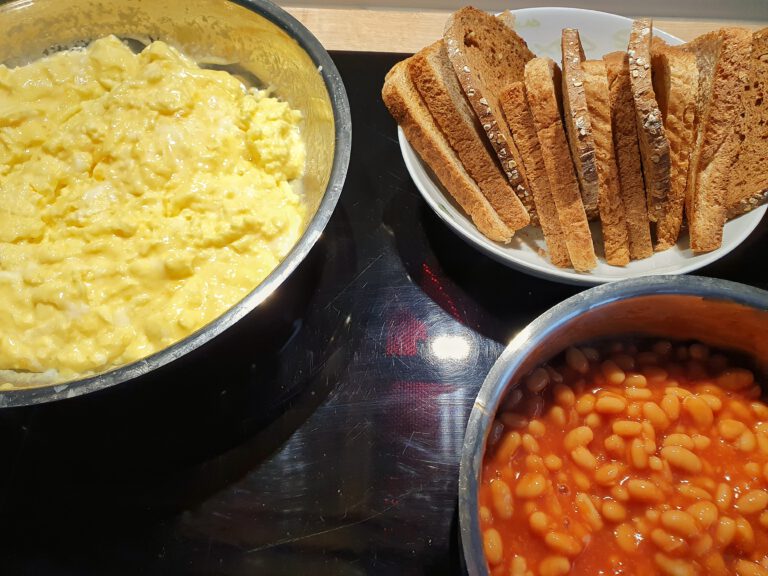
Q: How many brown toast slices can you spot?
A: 12